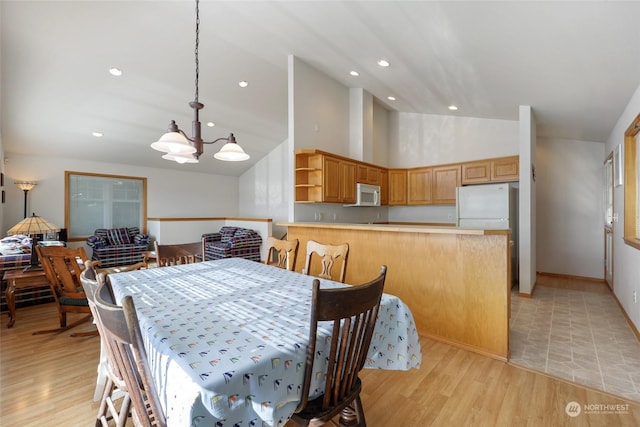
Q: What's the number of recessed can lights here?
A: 8